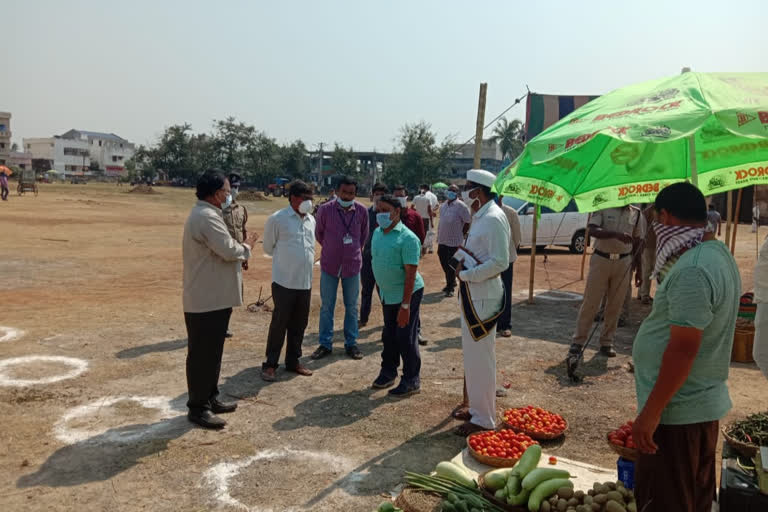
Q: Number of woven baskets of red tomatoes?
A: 3